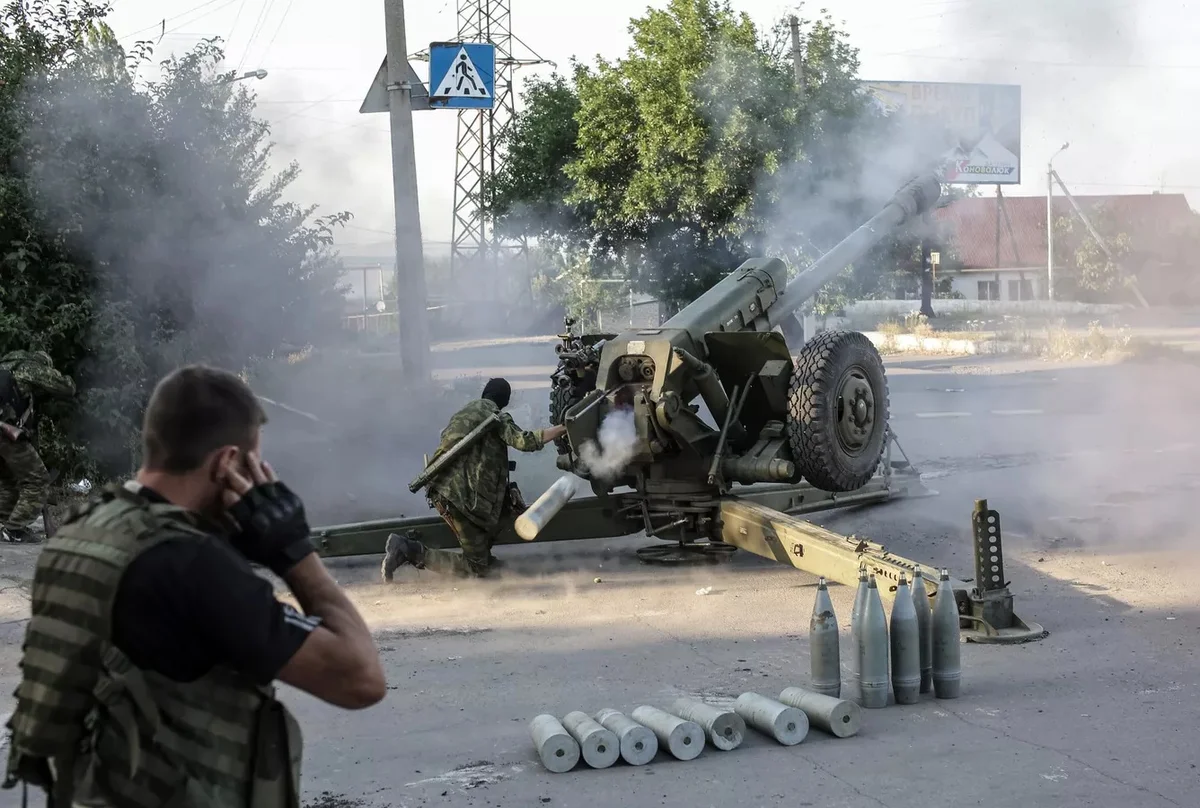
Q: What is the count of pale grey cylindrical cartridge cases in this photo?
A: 8